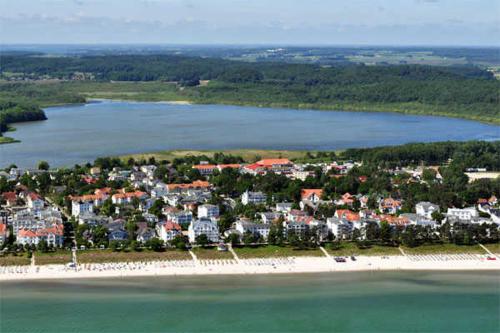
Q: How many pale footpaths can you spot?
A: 7